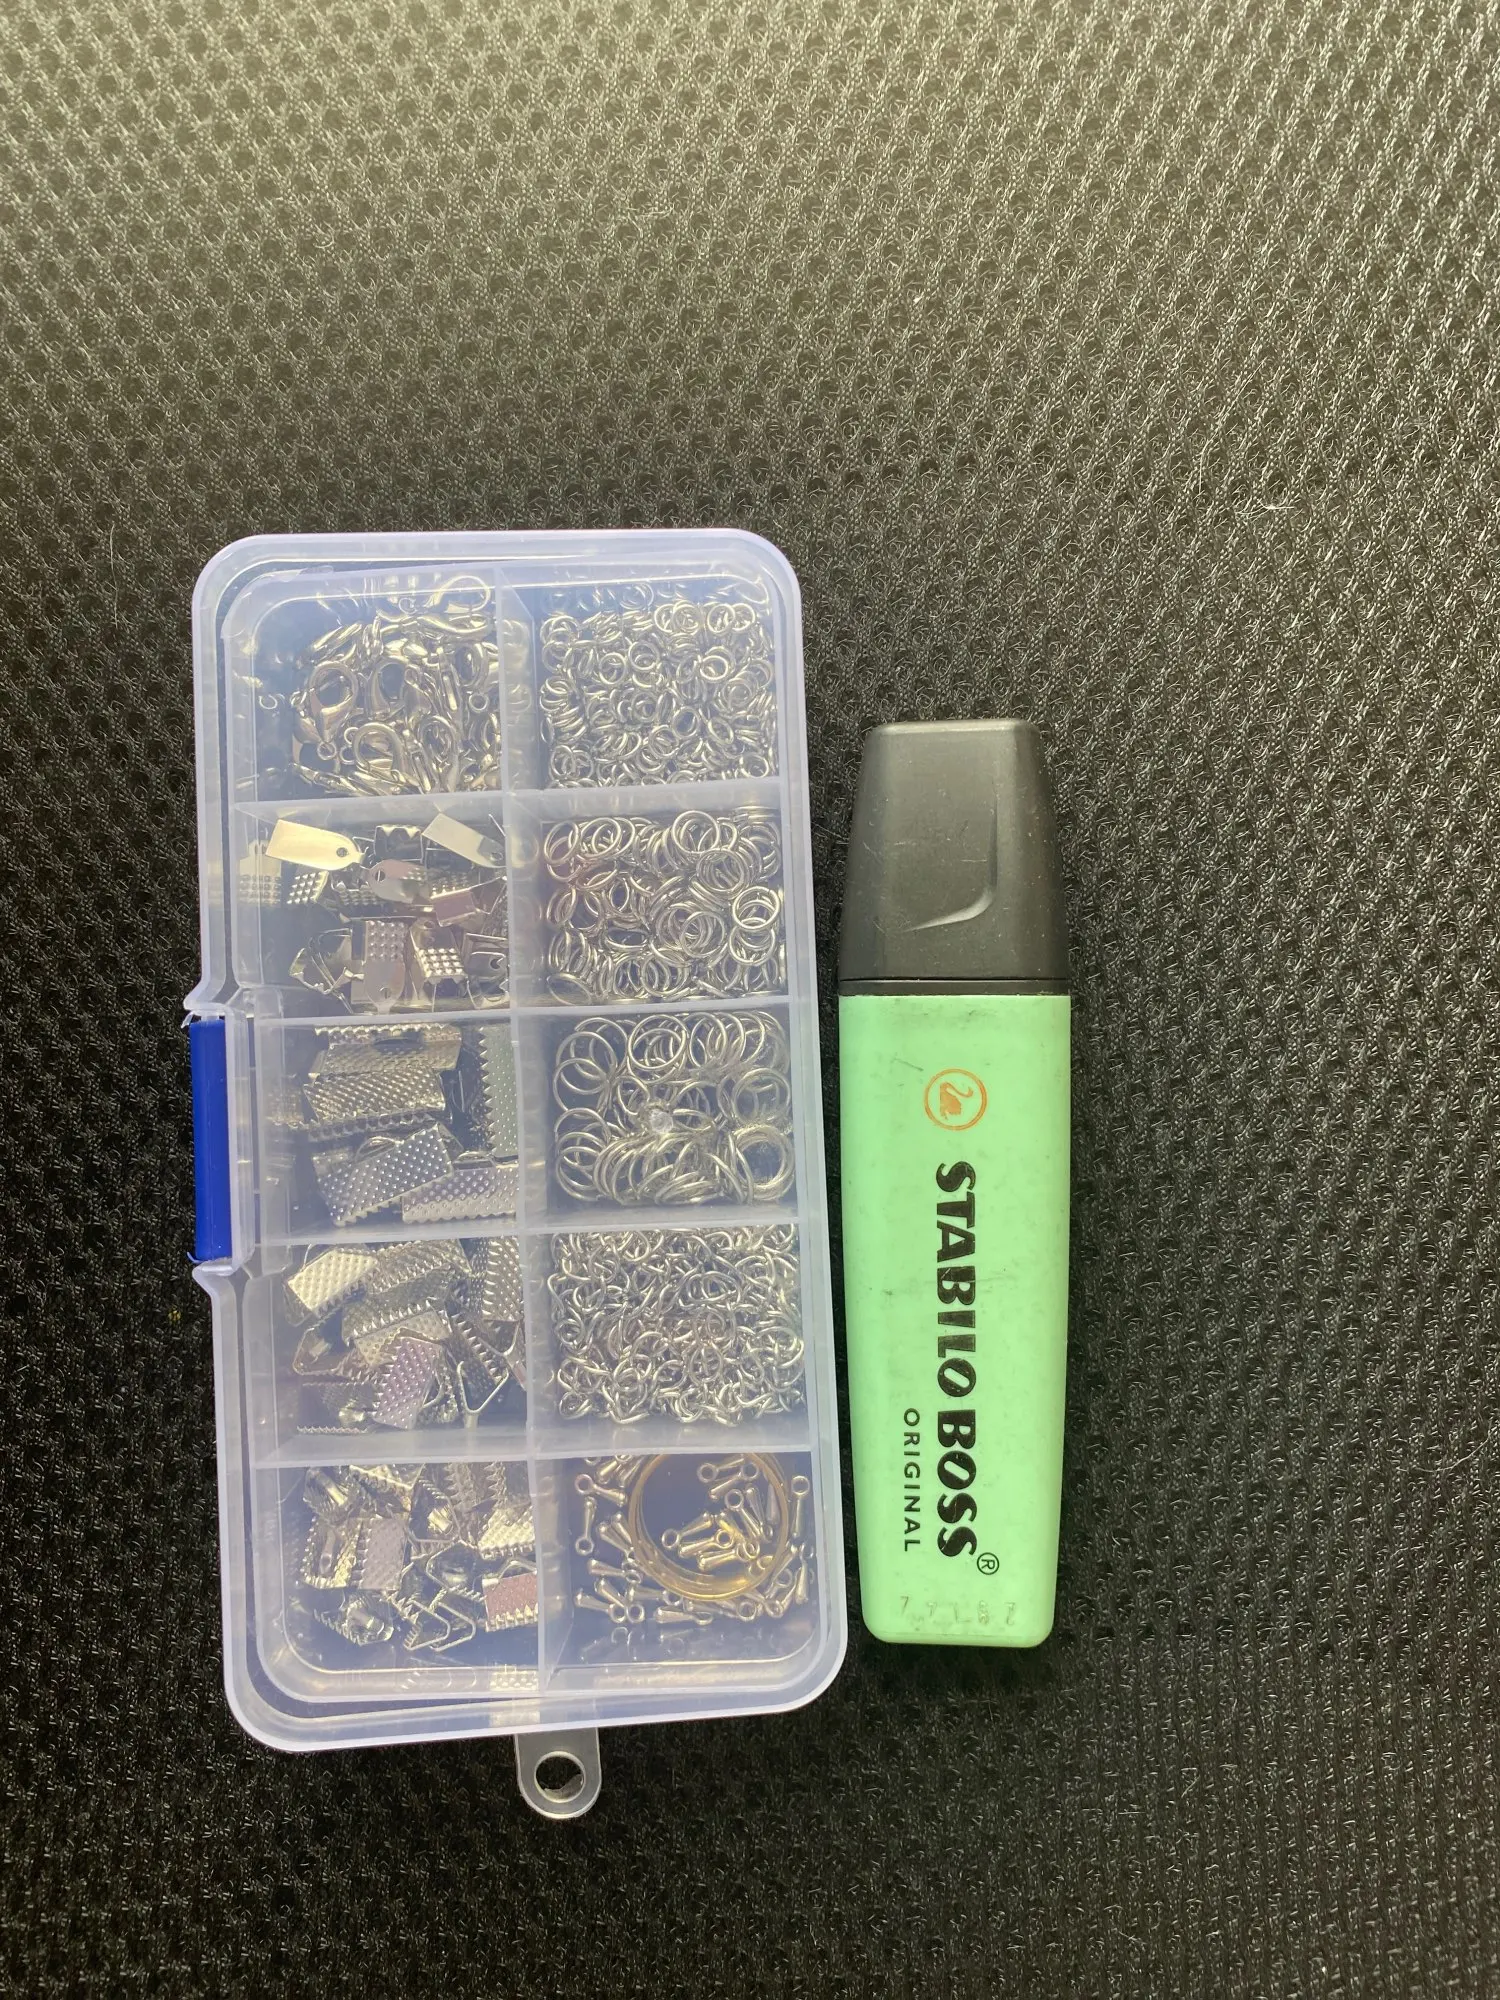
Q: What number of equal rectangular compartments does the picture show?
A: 10